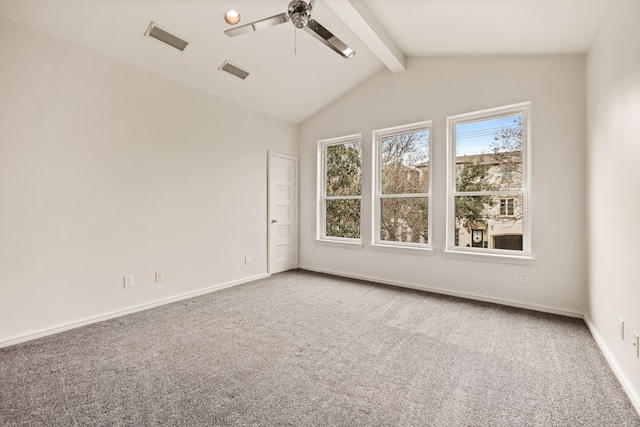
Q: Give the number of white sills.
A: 3